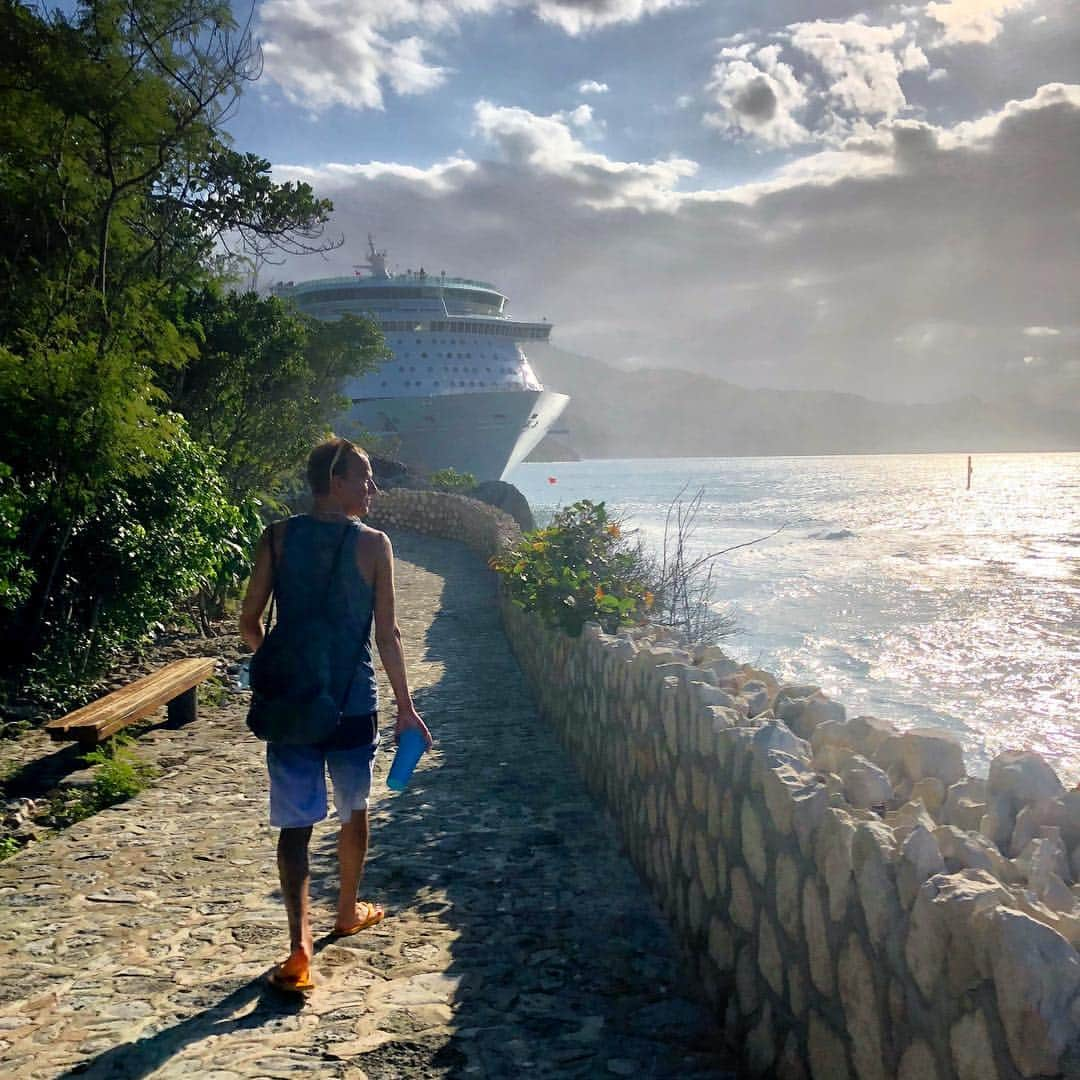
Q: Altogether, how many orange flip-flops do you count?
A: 2